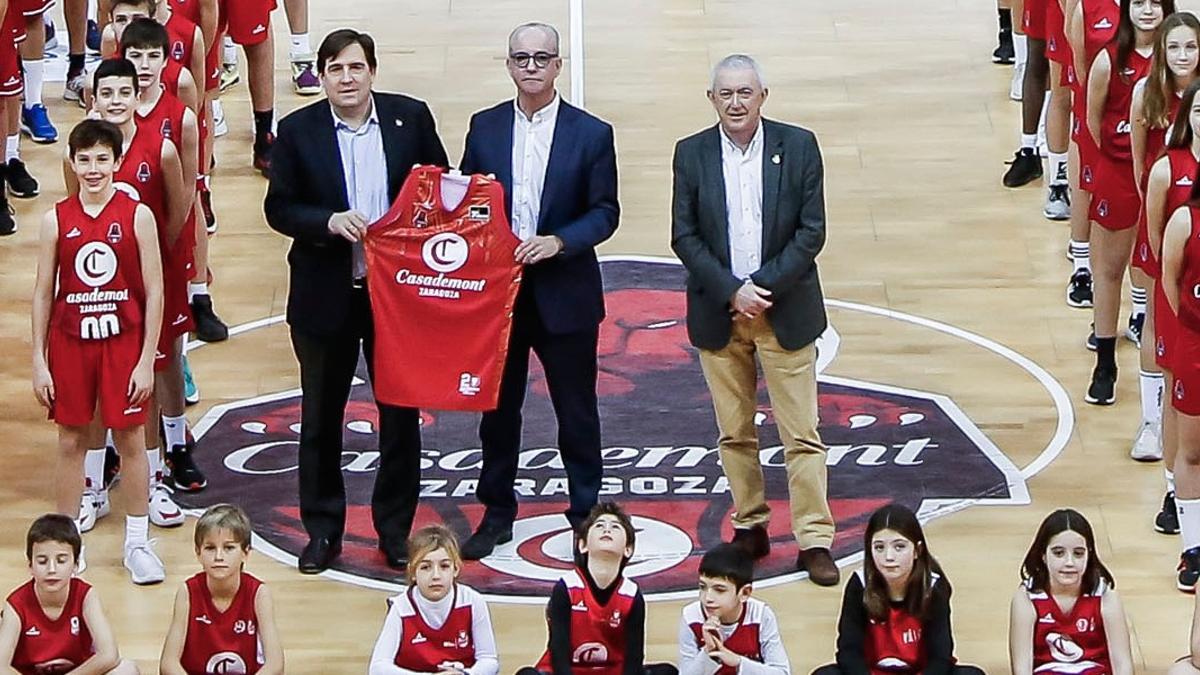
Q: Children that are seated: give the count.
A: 7